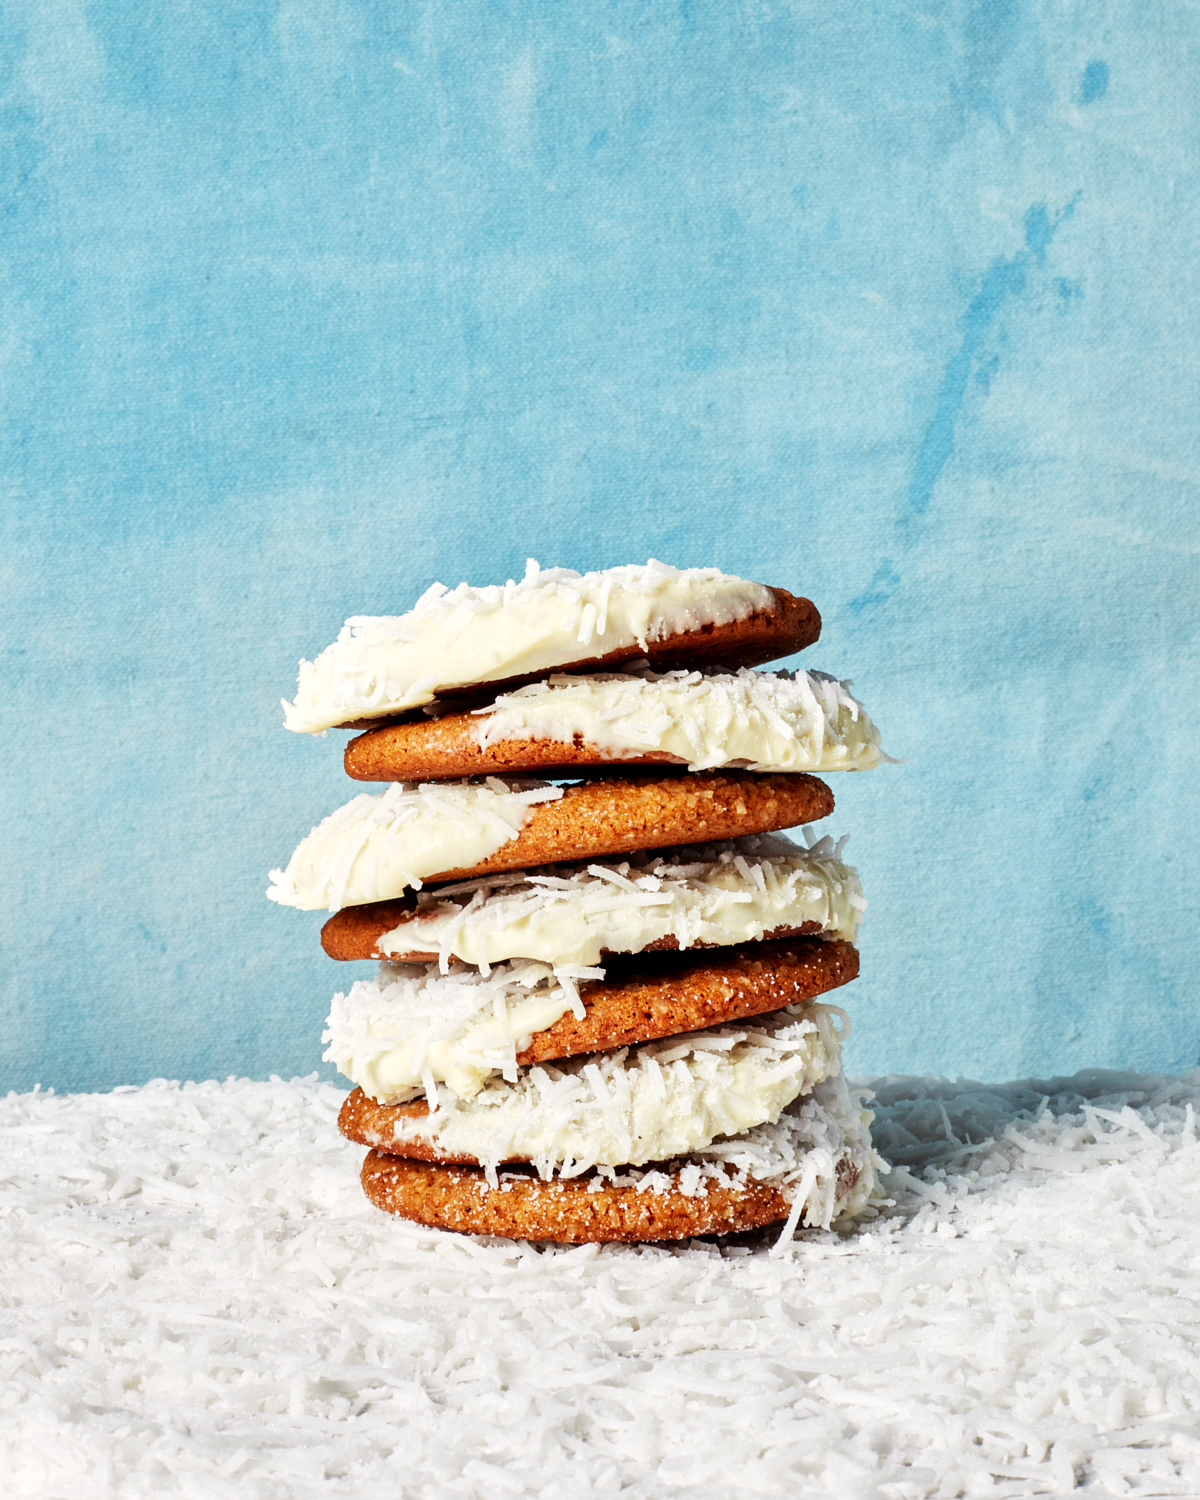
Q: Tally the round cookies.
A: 7